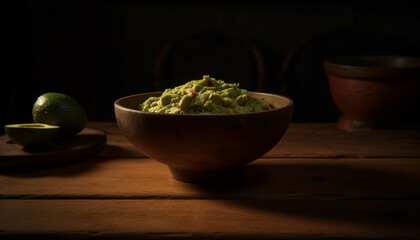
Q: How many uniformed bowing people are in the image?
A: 0